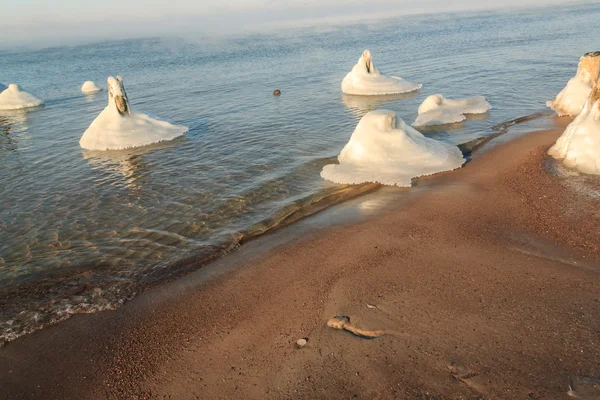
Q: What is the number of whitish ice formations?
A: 8